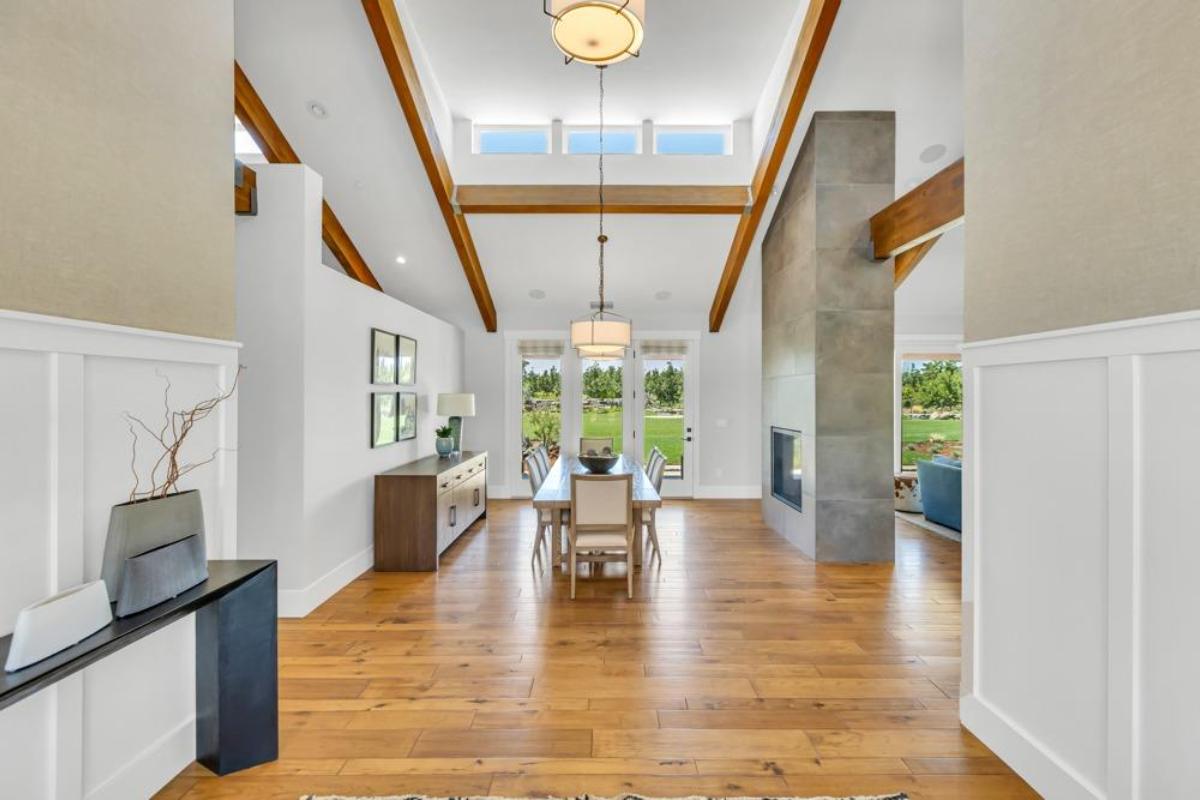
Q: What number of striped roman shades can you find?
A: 2